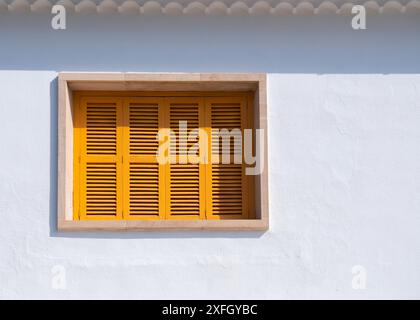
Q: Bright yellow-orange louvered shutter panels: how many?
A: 4